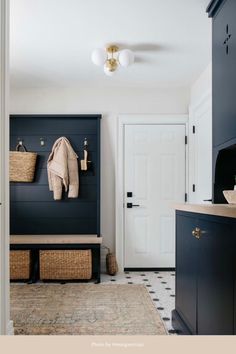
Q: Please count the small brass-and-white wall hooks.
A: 3